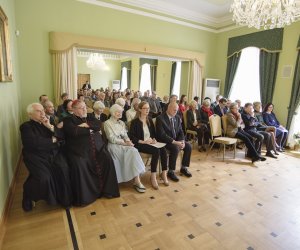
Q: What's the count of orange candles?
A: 0